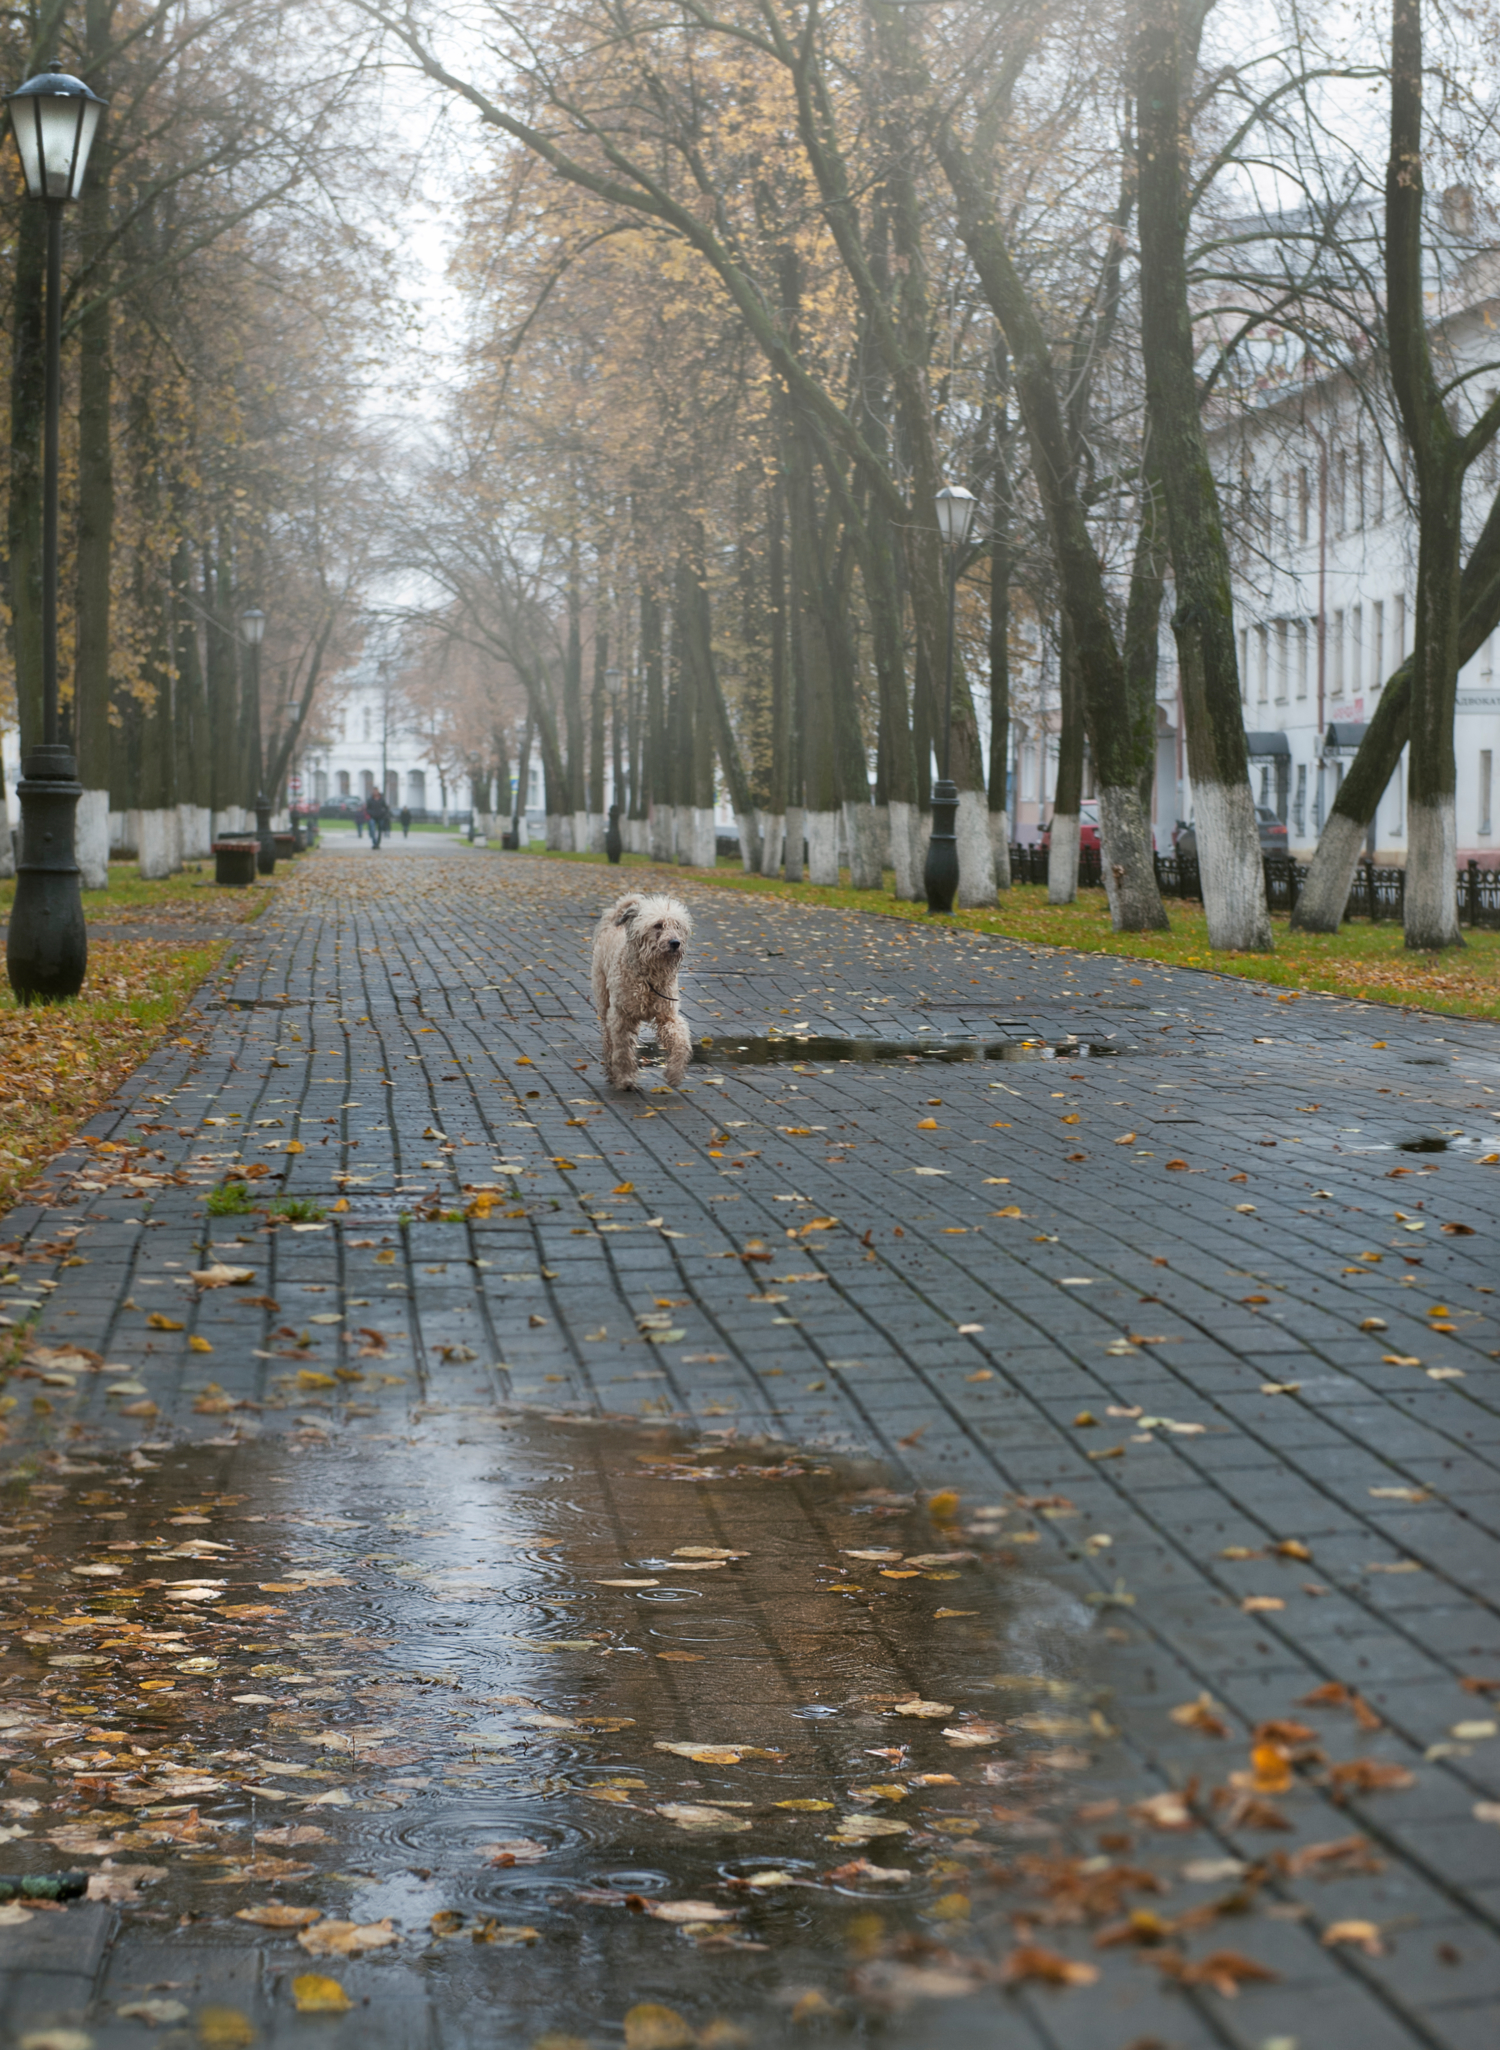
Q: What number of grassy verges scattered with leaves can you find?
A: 2